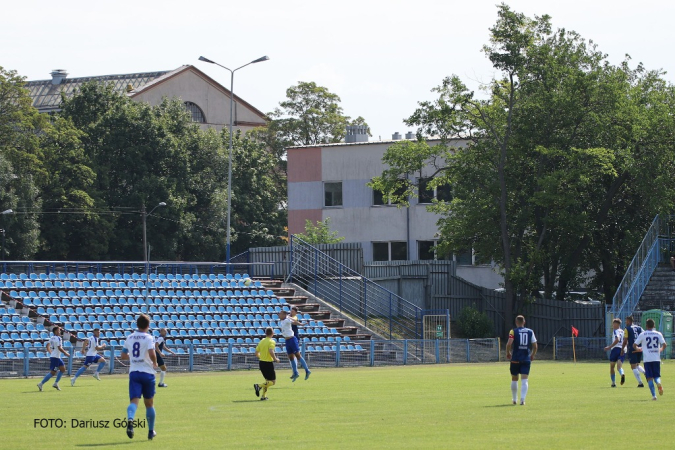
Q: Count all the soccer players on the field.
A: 10